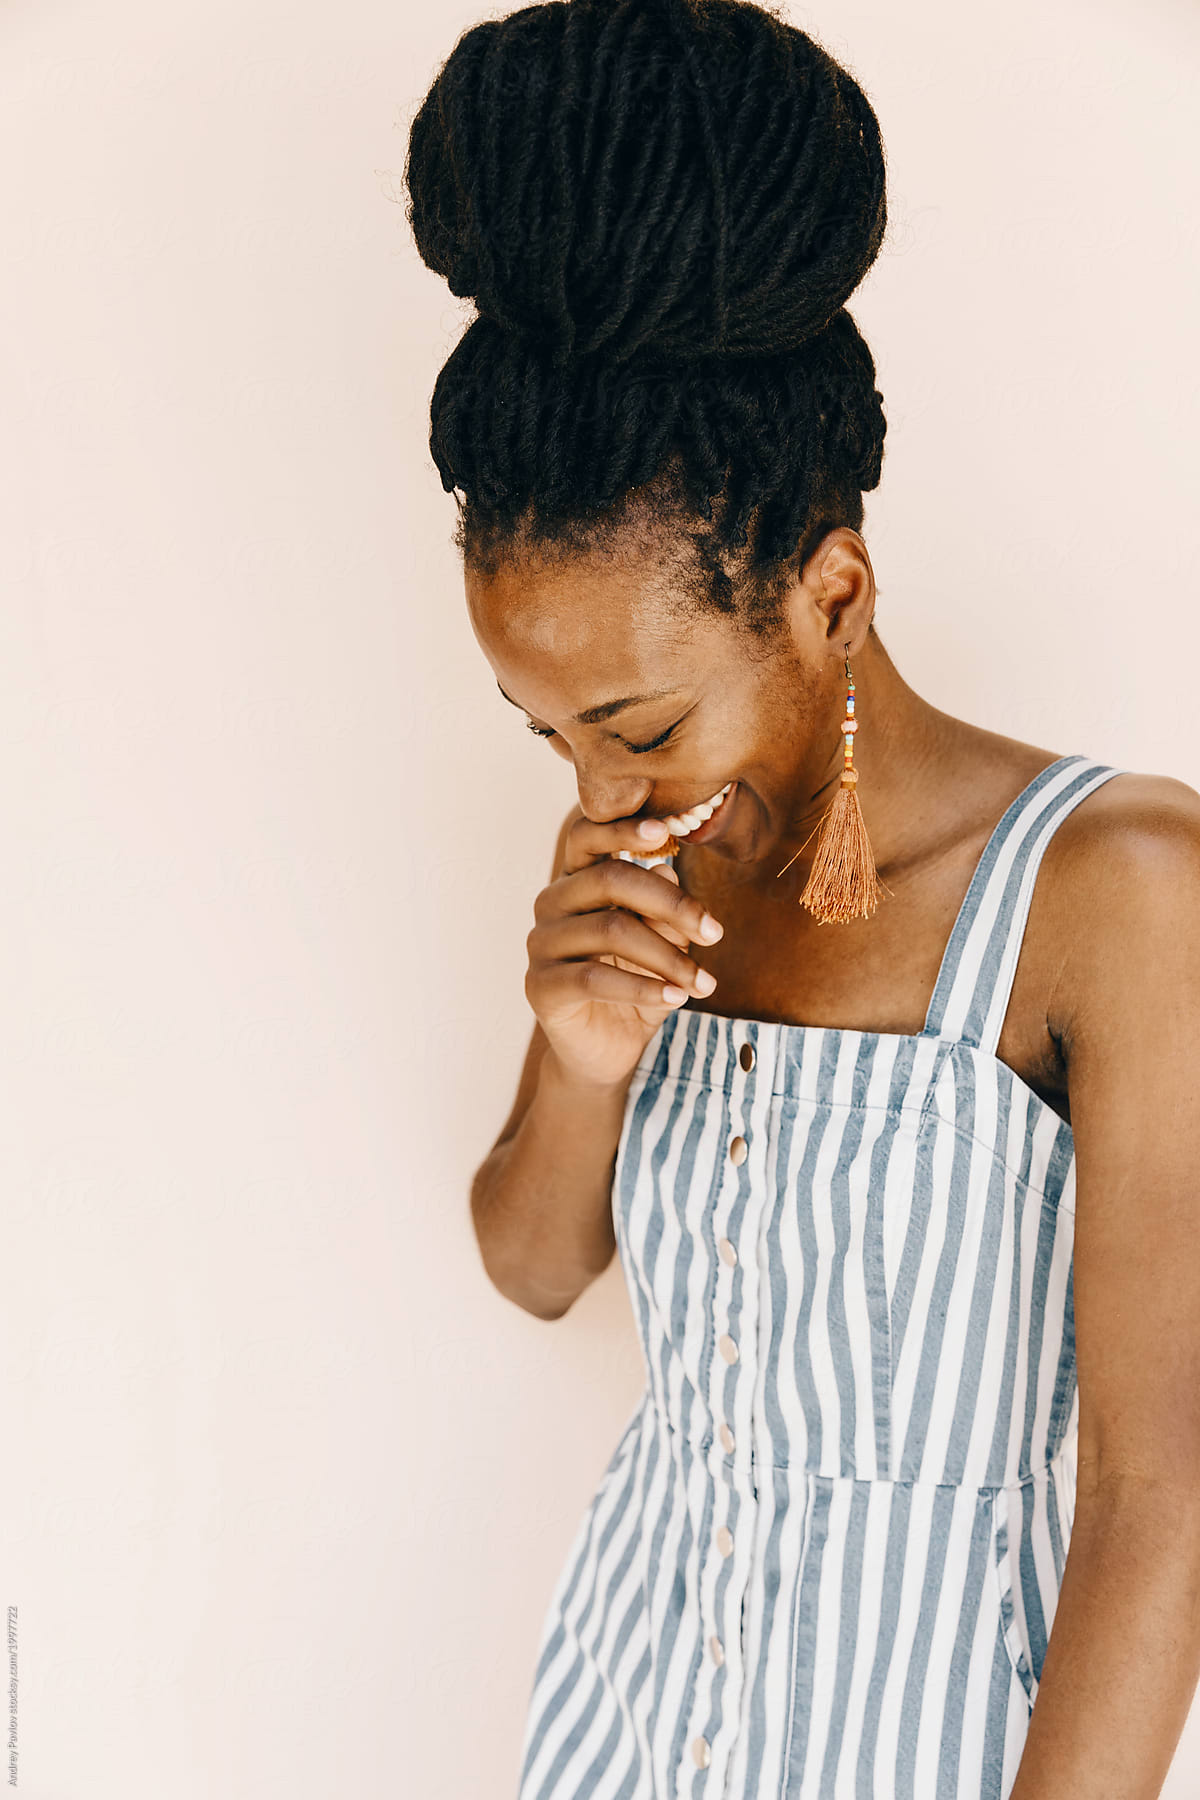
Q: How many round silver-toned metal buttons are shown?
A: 8